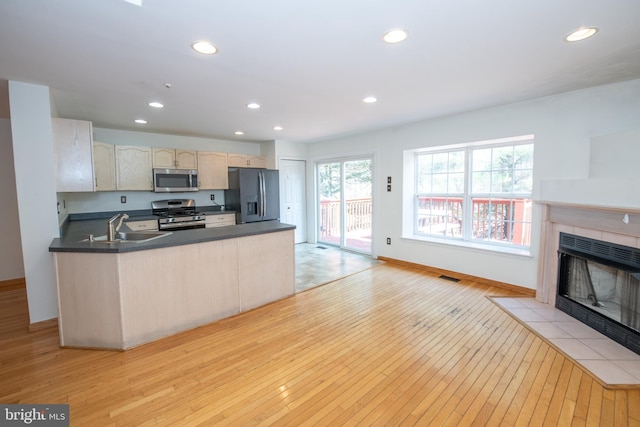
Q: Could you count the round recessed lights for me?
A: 9